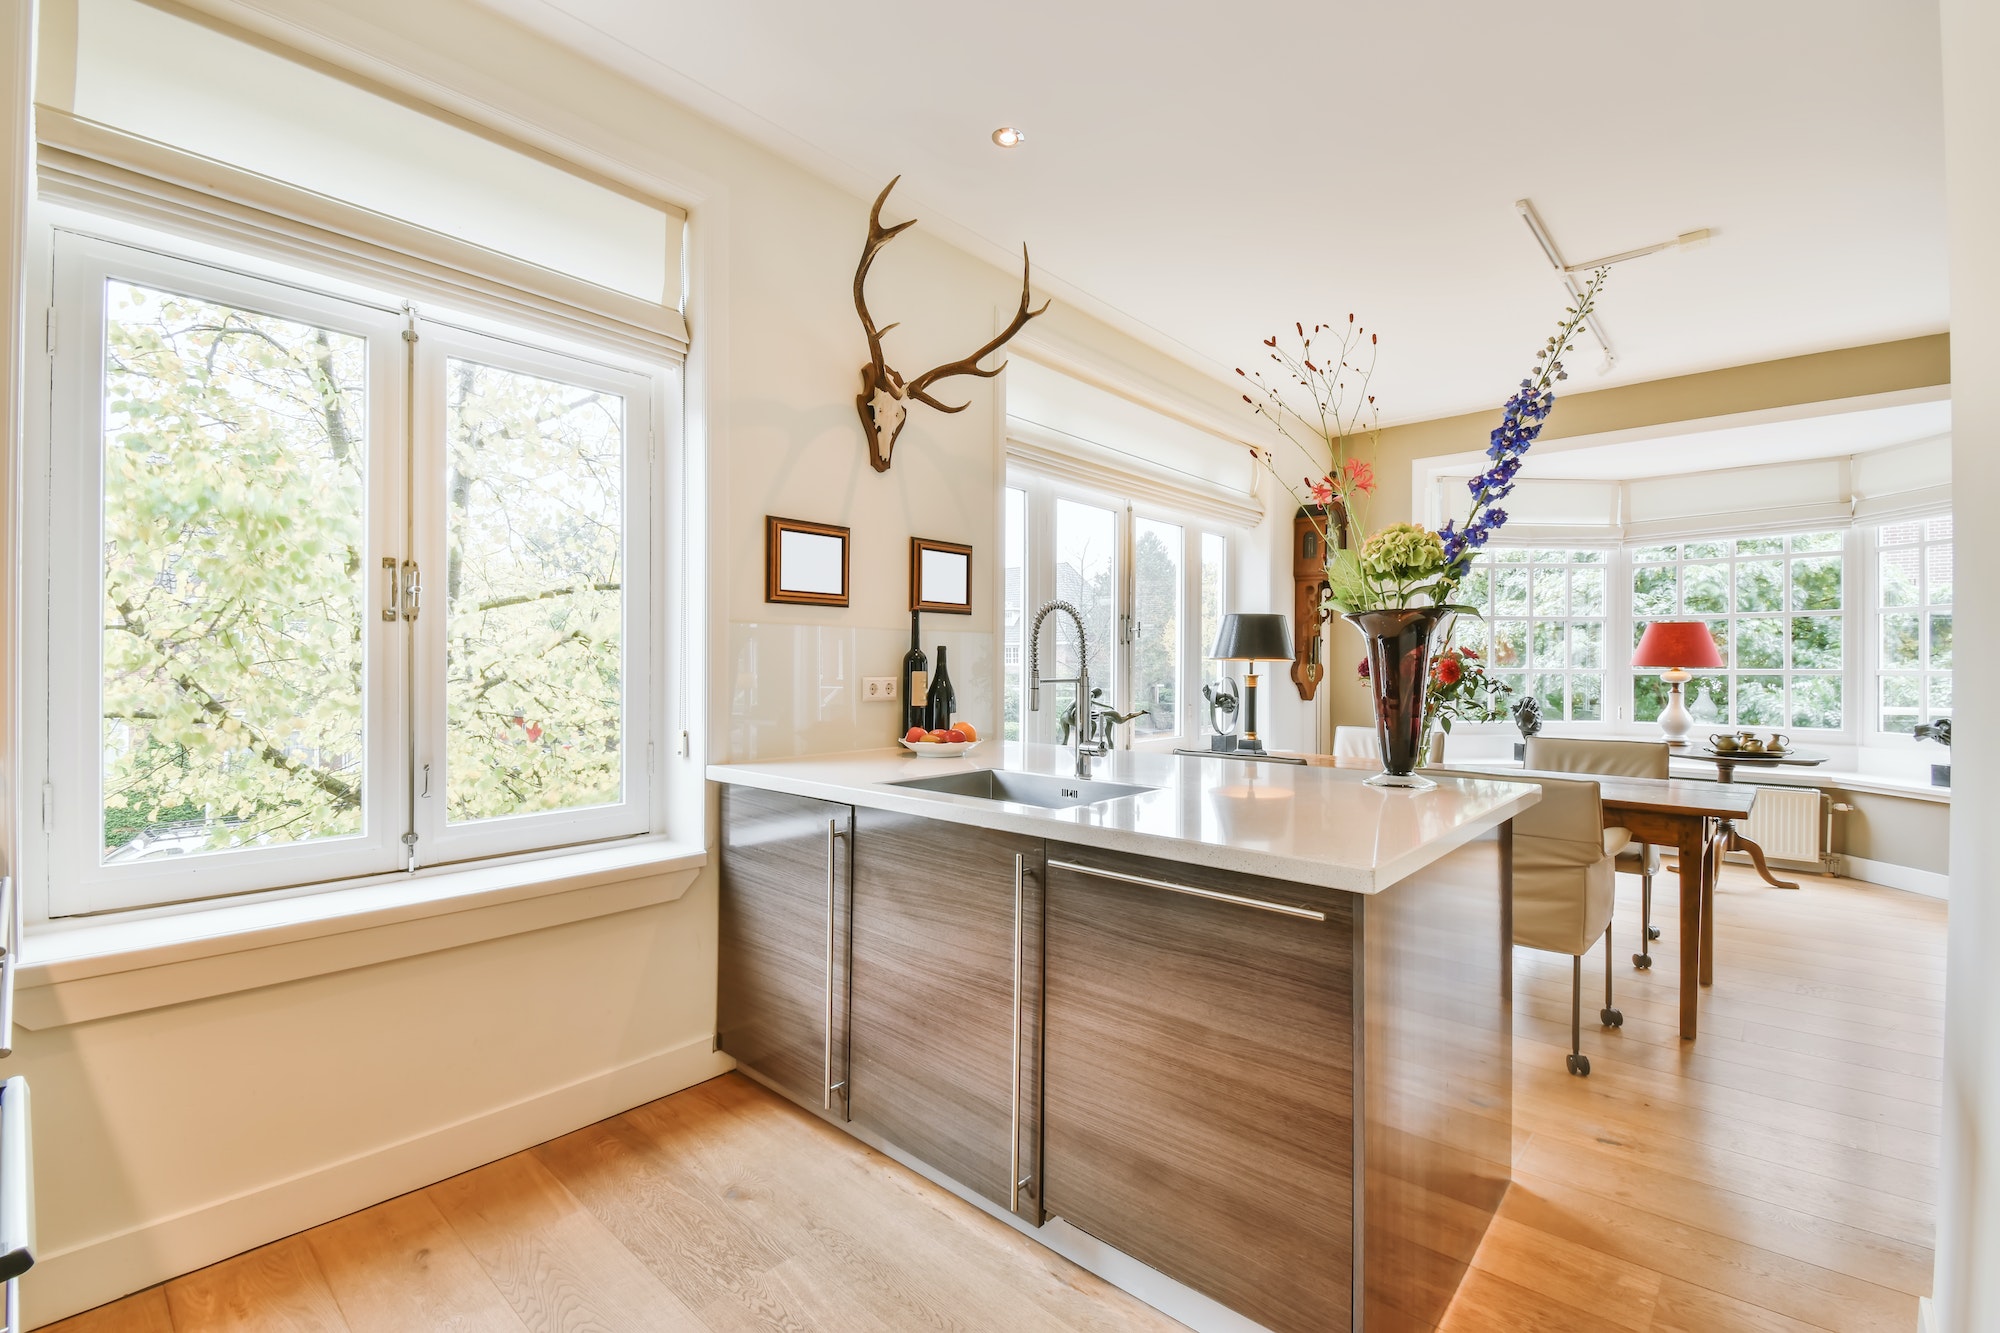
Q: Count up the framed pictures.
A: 2